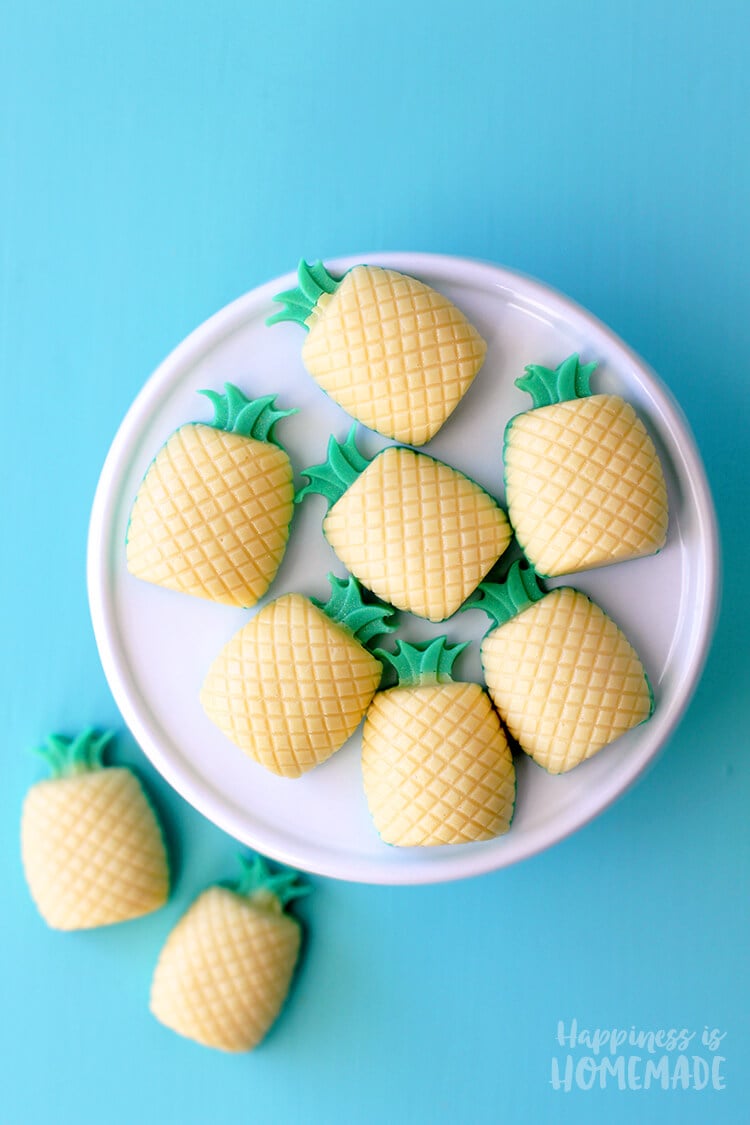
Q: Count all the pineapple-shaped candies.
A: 9